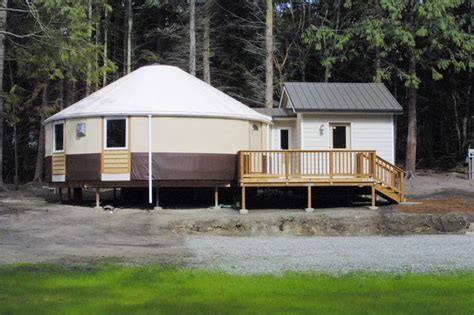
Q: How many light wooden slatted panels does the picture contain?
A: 2